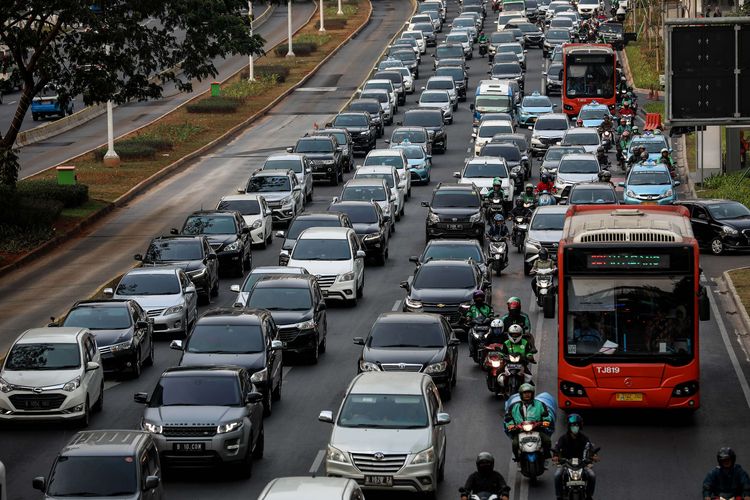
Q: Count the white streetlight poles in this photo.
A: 5